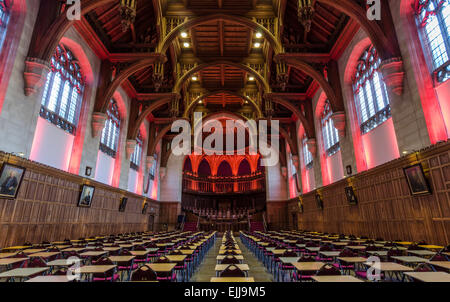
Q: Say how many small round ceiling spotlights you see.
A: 8